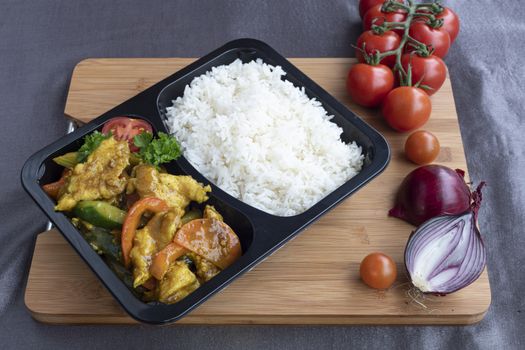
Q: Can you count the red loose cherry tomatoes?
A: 2